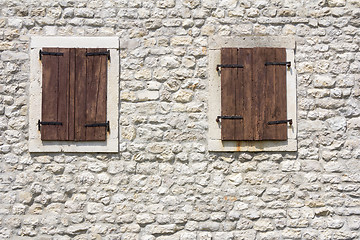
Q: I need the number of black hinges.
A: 8